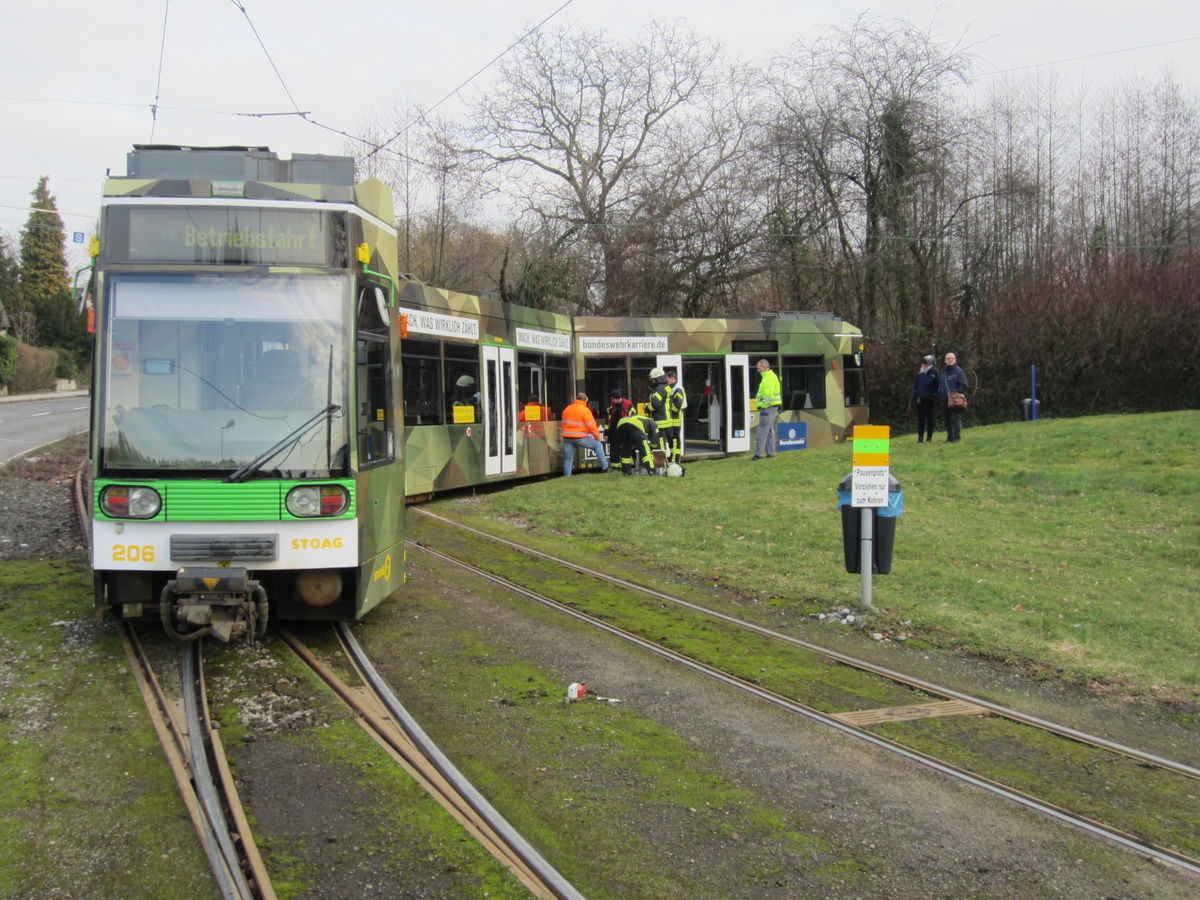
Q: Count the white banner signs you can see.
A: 3